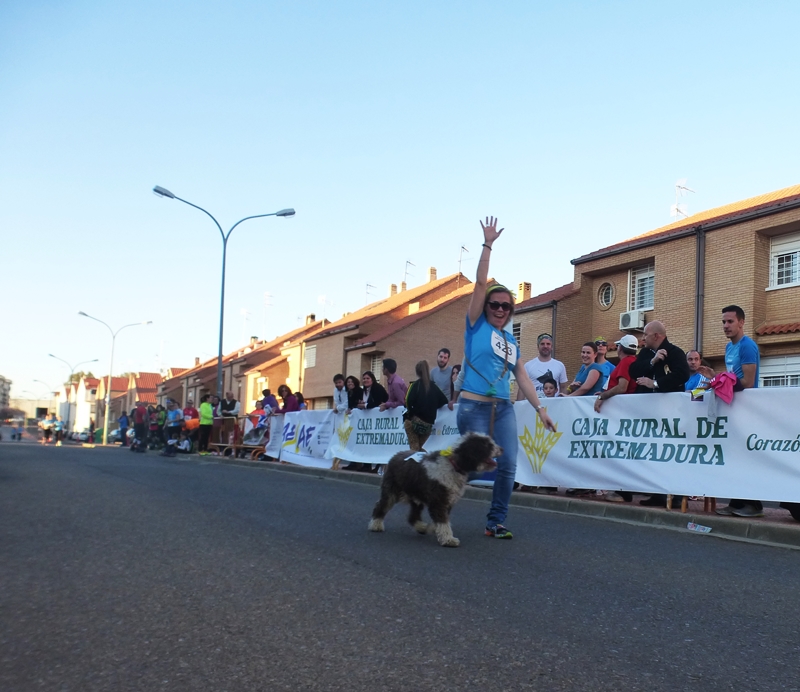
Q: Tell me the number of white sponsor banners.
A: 3